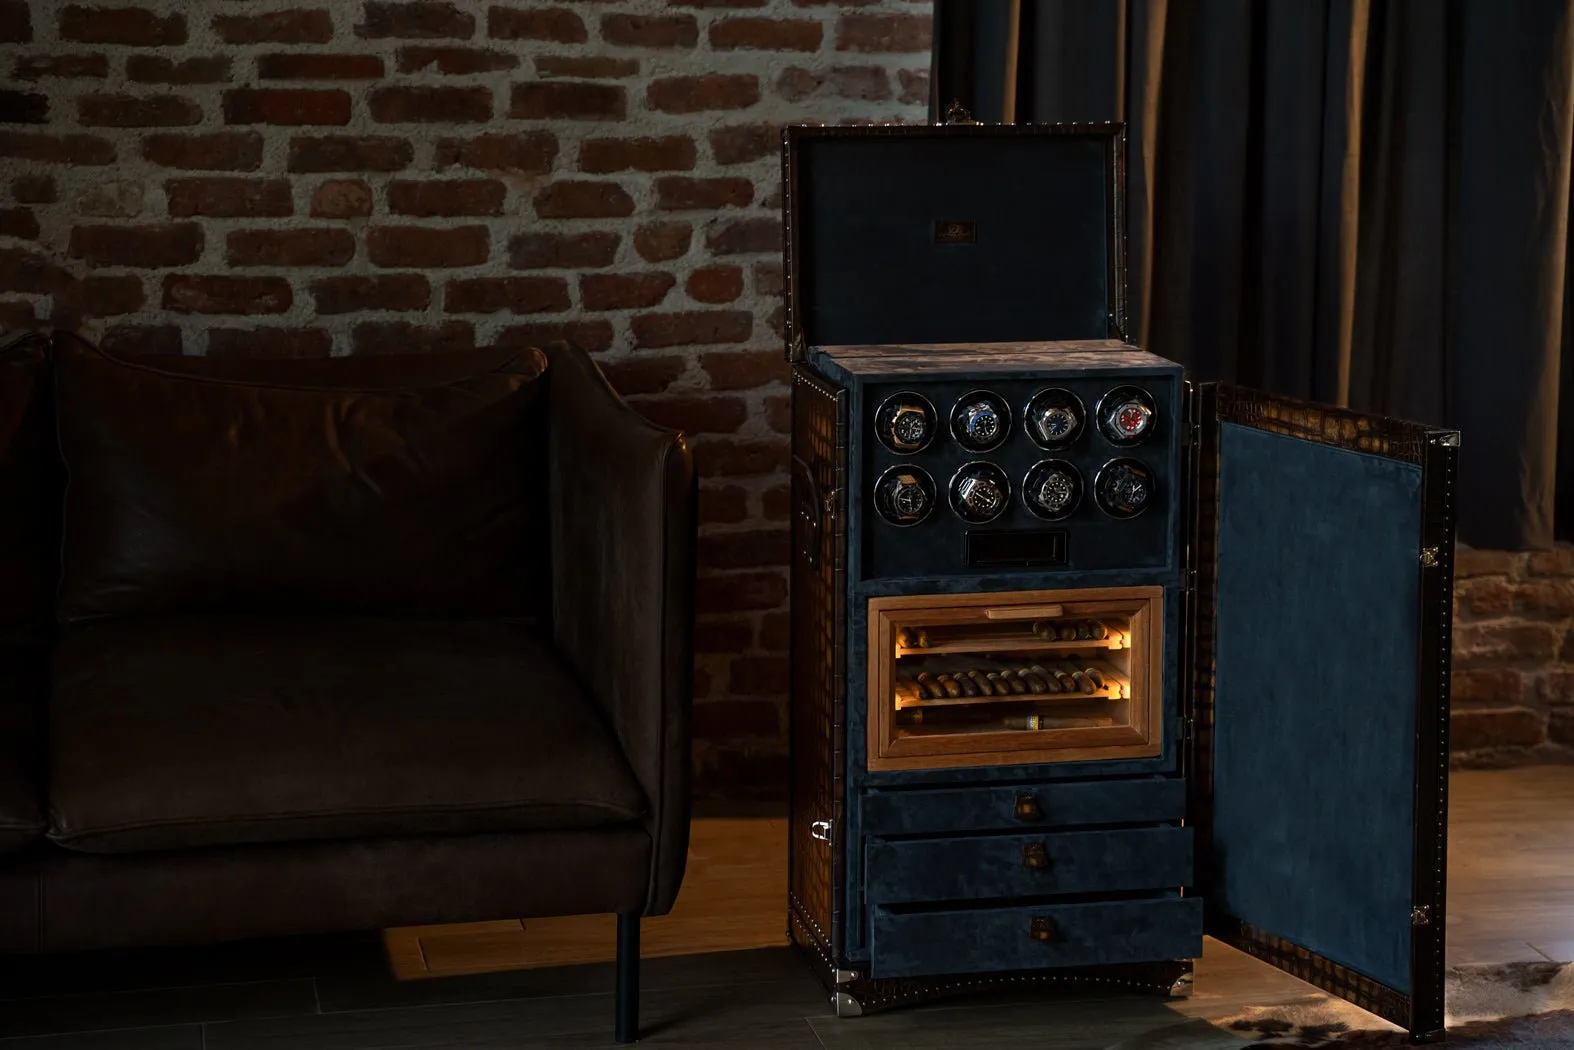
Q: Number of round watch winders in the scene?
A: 8